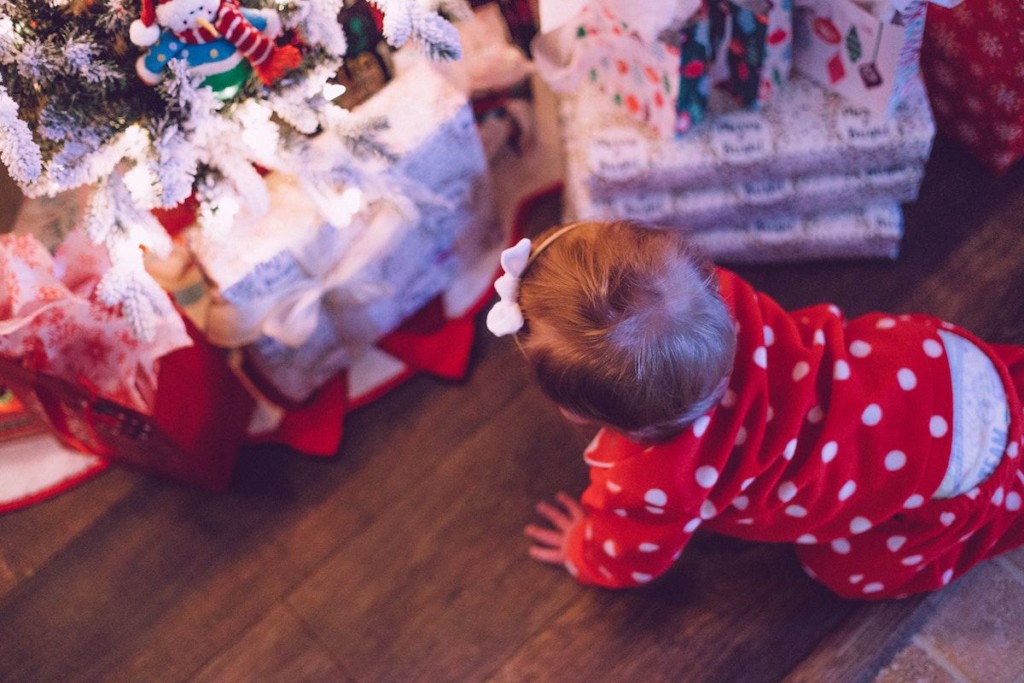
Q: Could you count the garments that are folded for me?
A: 0